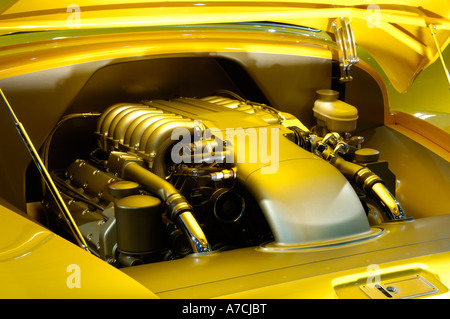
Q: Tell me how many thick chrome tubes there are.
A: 2